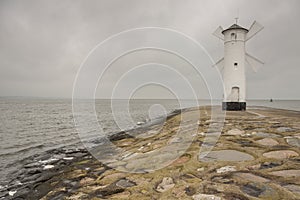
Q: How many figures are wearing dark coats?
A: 0